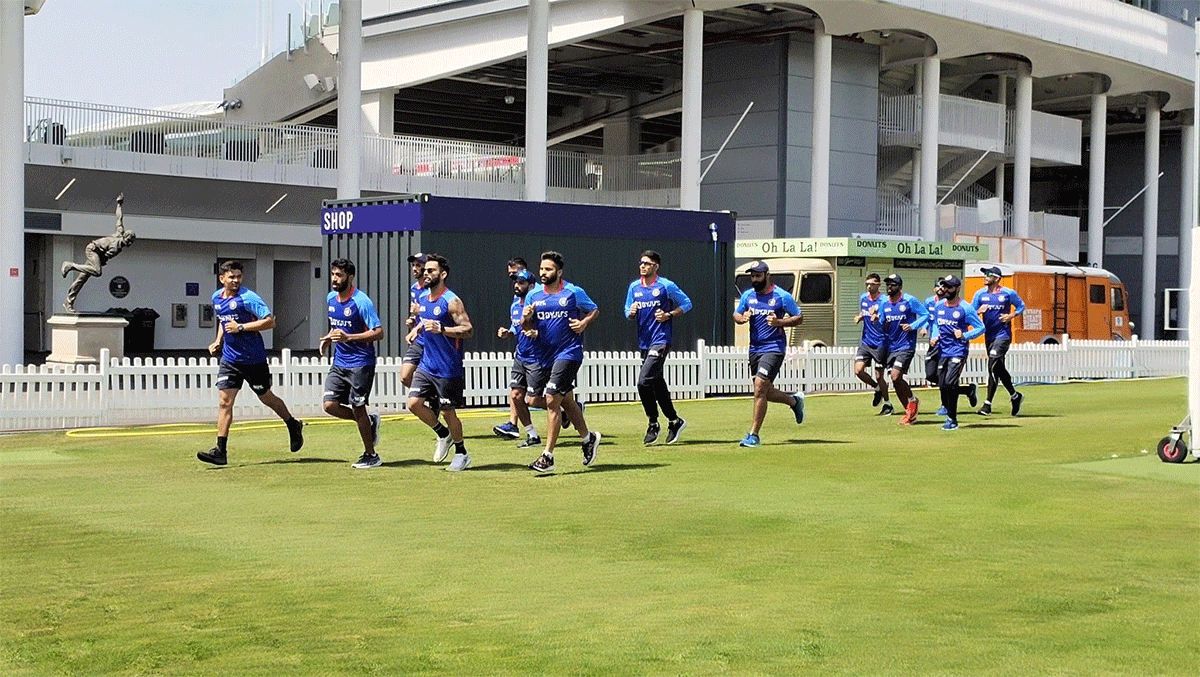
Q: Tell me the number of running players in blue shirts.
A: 14